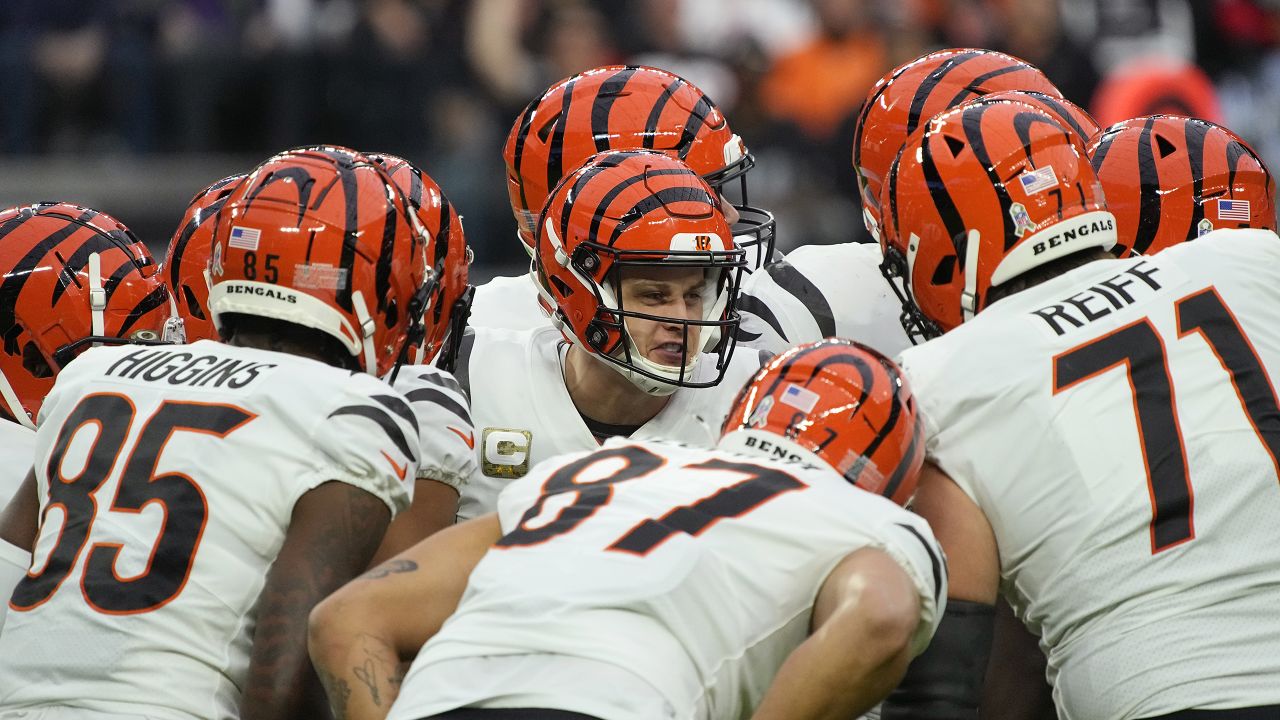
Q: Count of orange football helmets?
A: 11